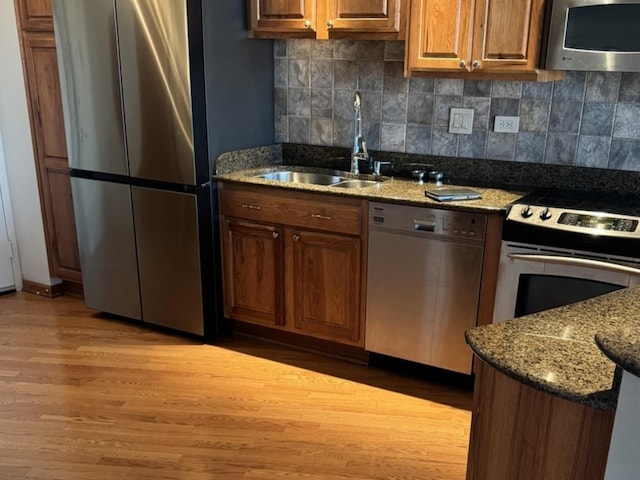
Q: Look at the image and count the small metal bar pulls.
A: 2